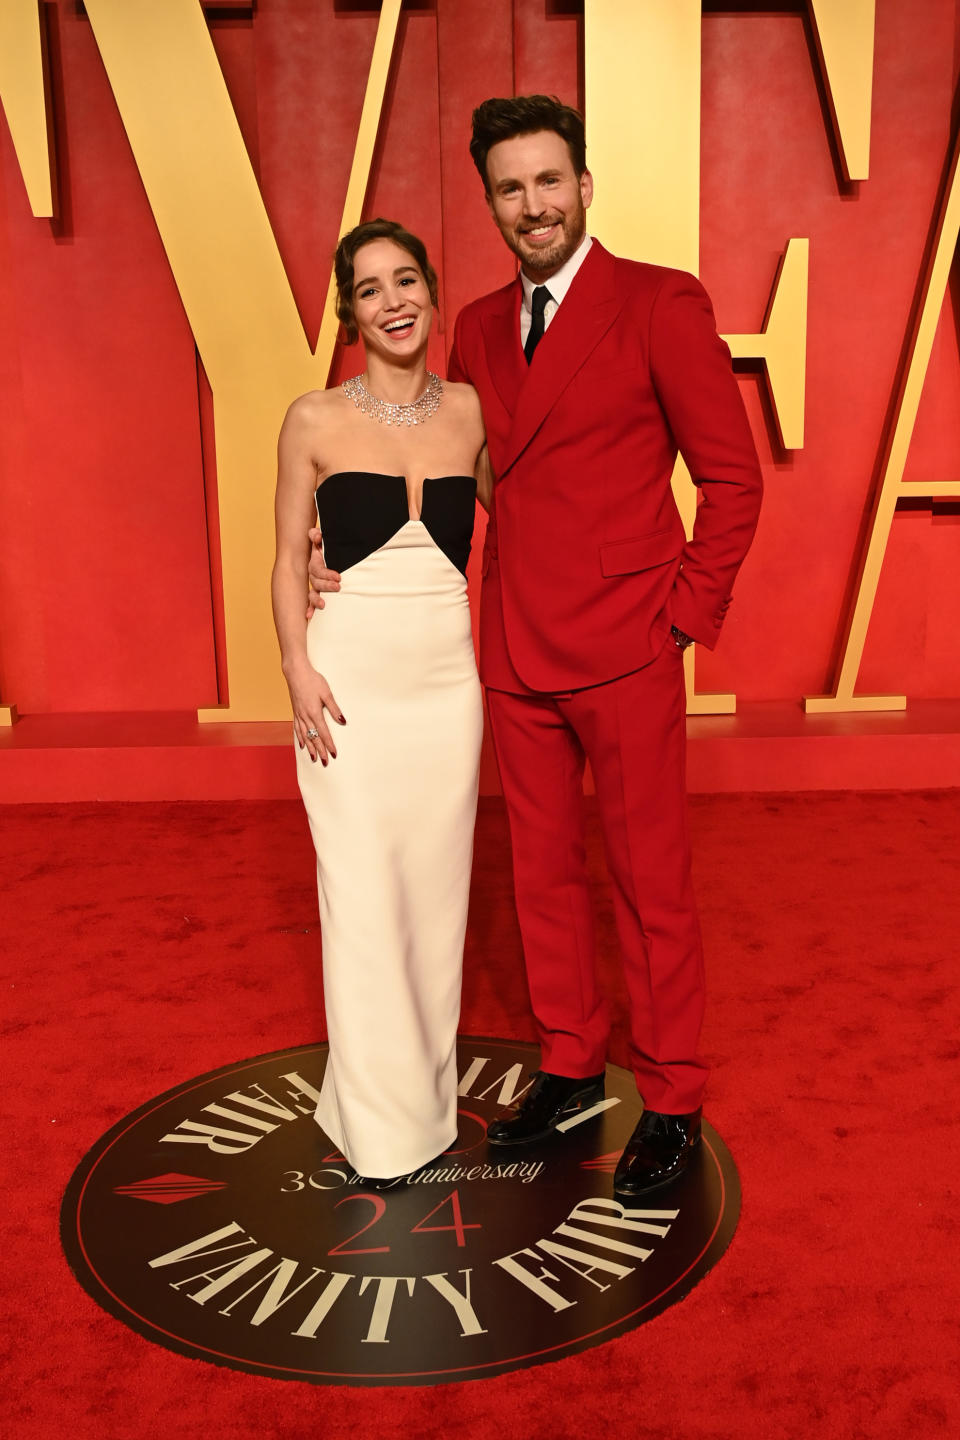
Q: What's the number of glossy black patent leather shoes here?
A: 2